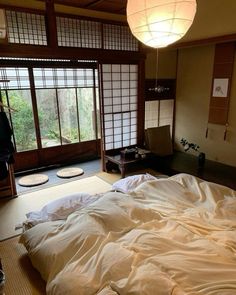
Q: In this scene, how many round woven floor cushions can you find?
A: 2